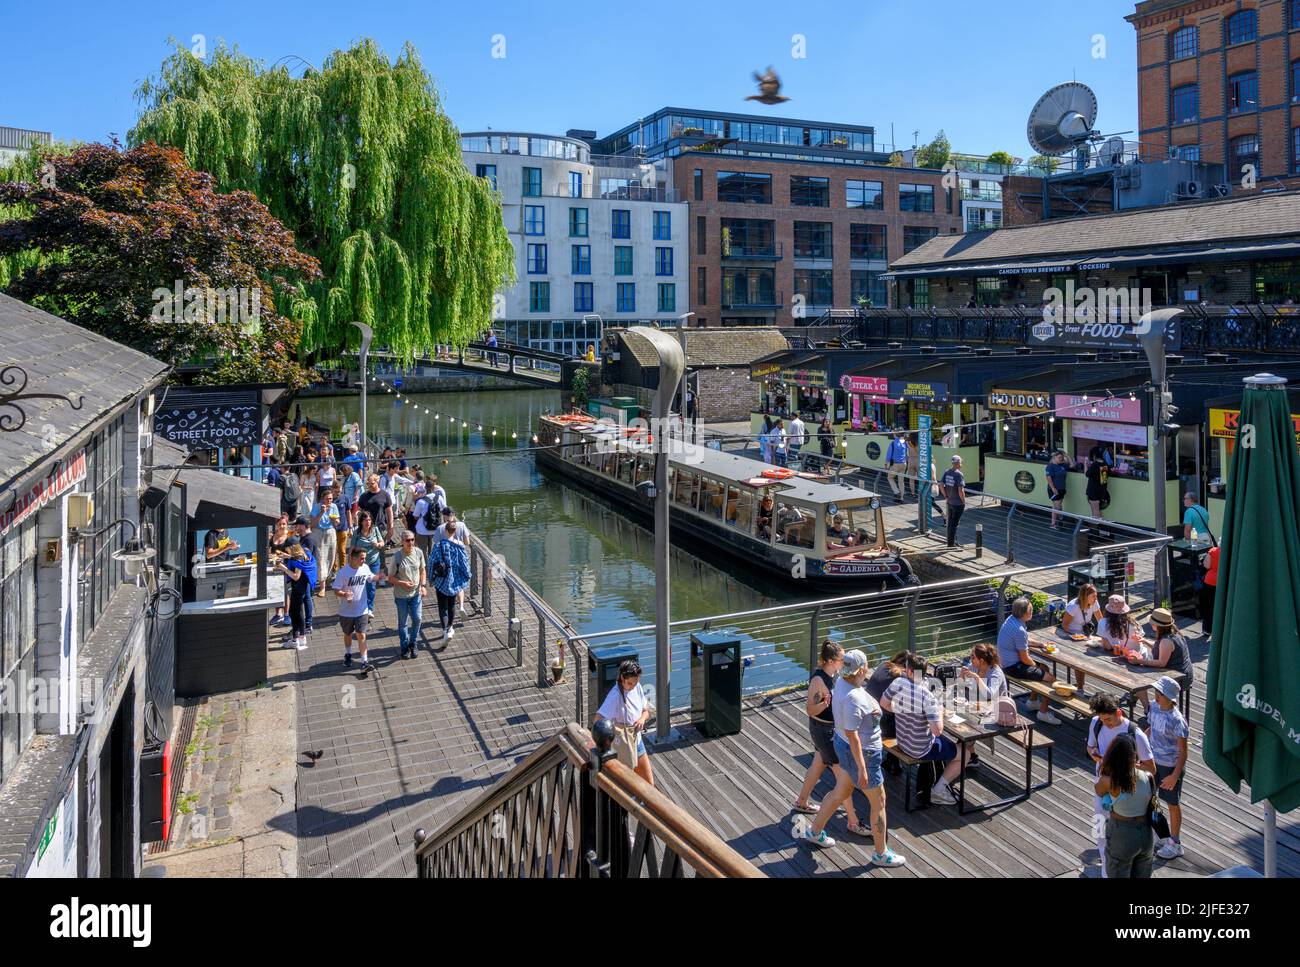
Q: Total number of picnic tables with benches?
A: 2